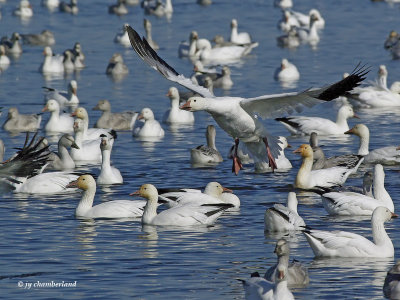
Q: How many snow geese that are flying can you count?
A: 1